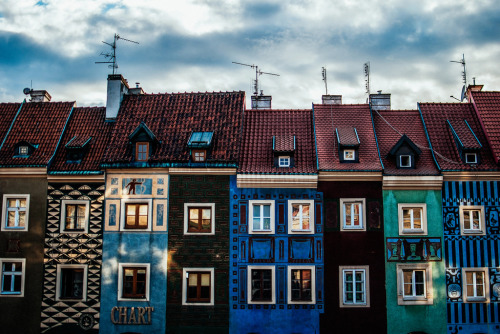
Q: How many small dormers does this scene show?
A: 8